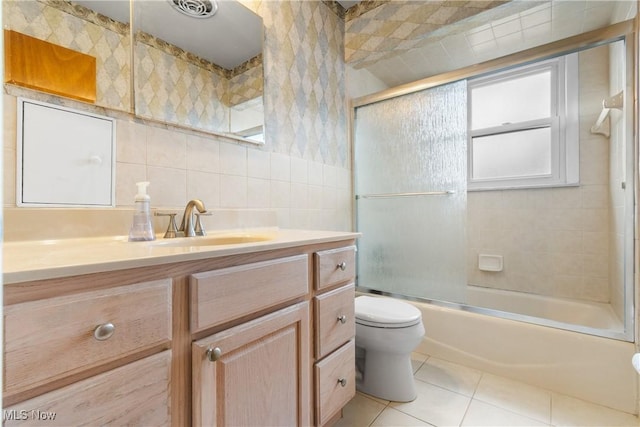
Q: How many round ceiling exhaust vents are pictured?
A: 1